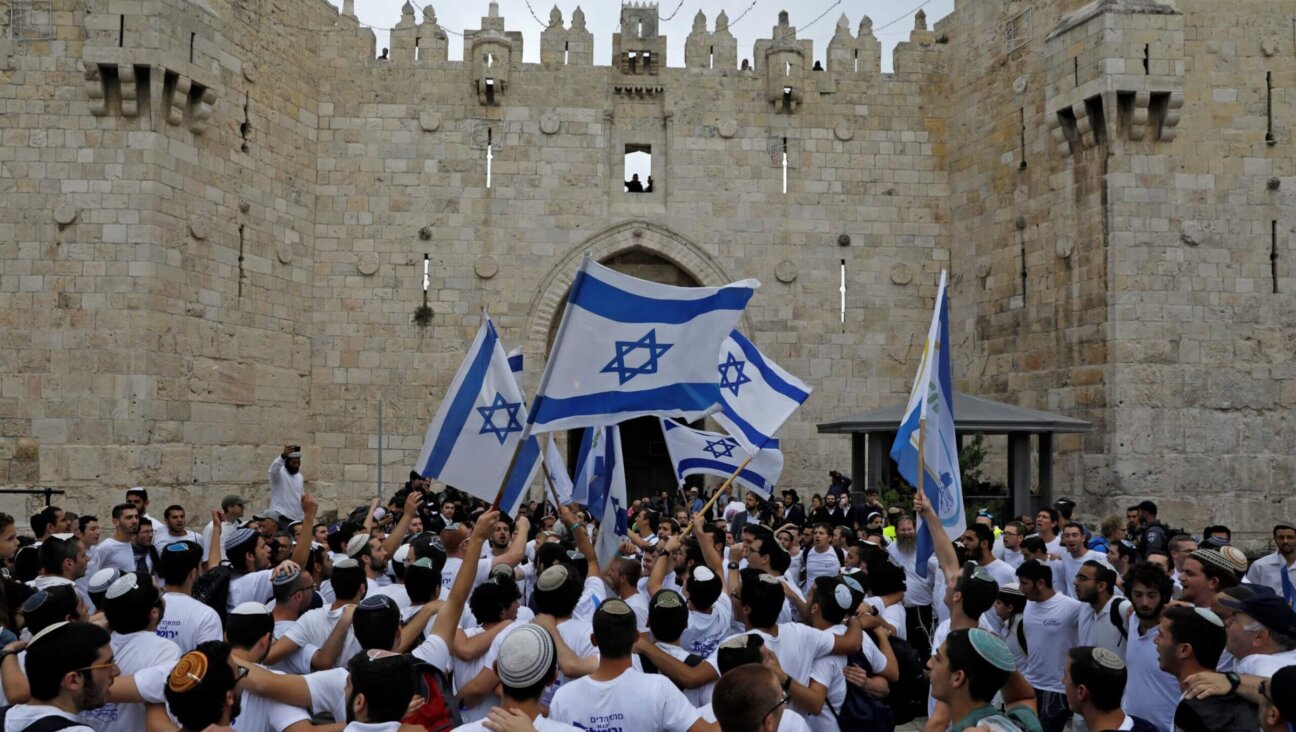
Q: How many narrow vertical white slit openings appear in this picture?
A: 4